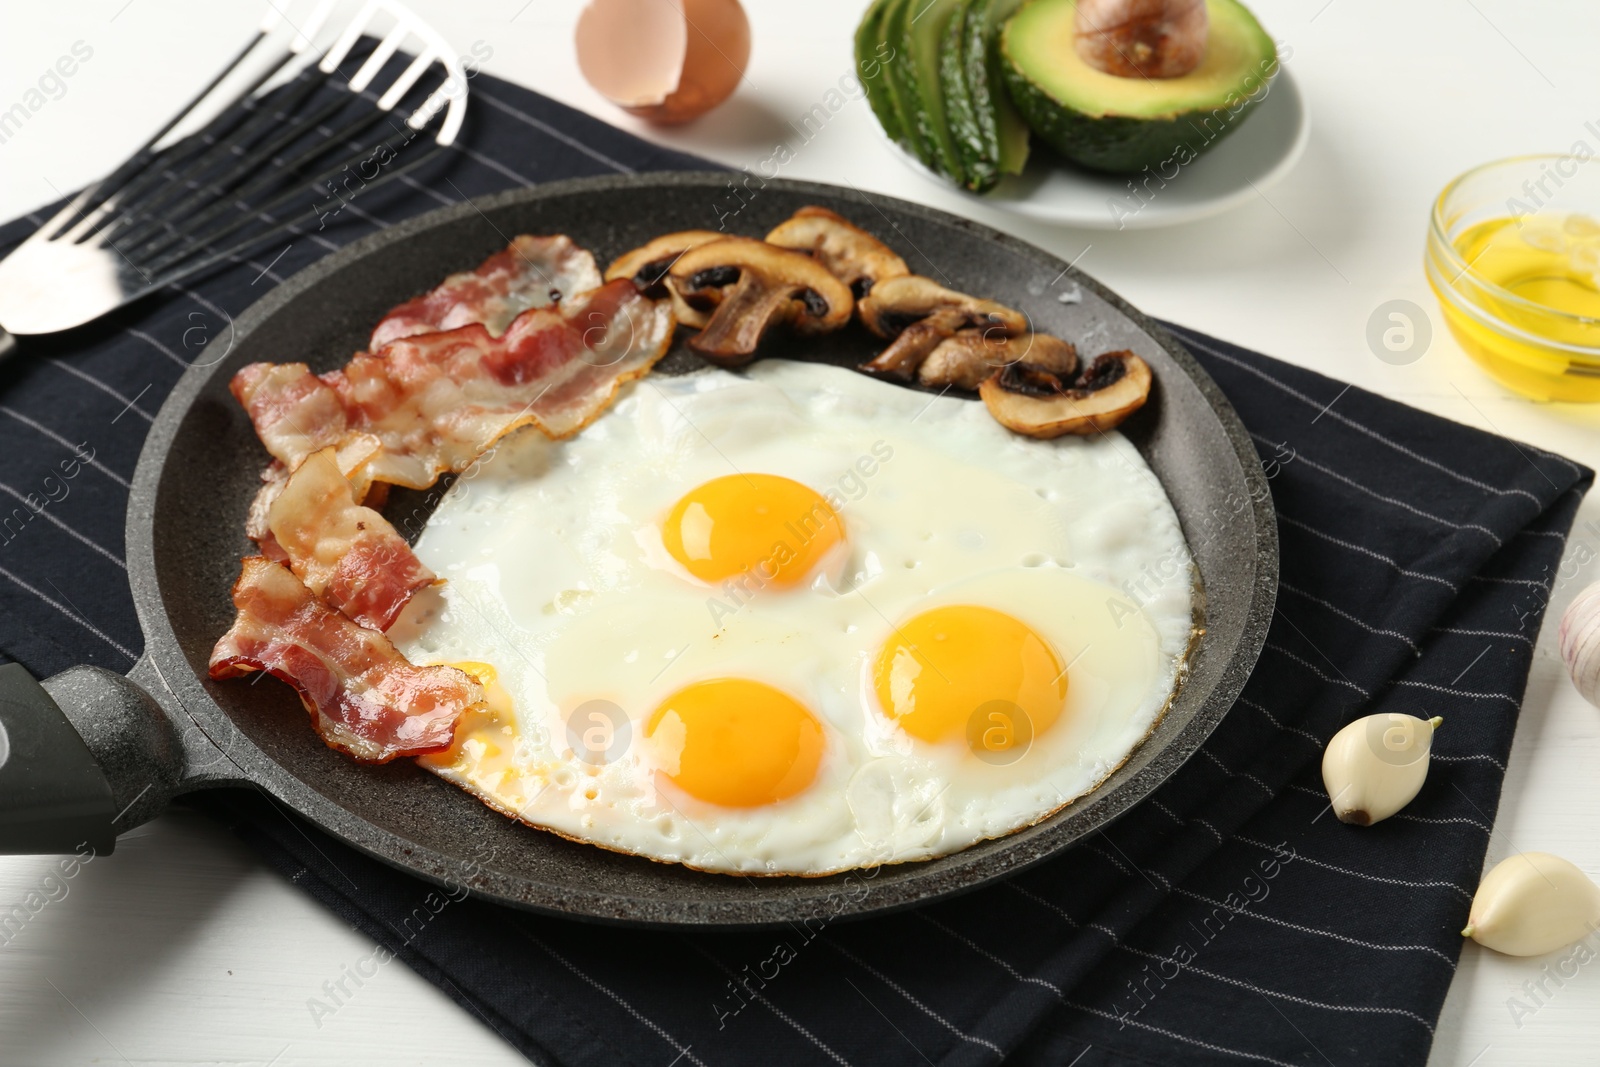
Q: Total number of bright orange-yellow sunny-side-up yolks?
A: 3